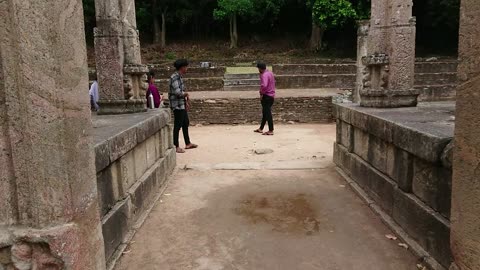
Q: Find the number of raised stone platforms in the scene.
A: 2